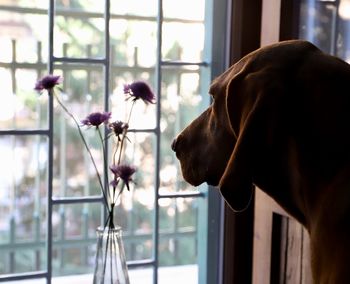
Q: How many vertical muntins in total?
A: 3